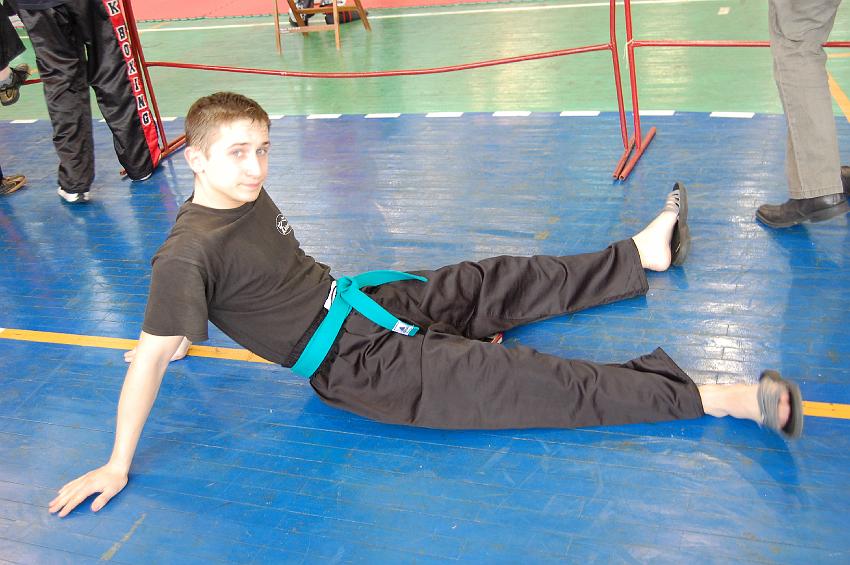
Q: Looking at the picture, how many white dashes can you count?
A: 11